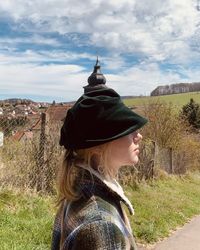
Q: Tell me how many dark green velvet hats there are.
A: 1